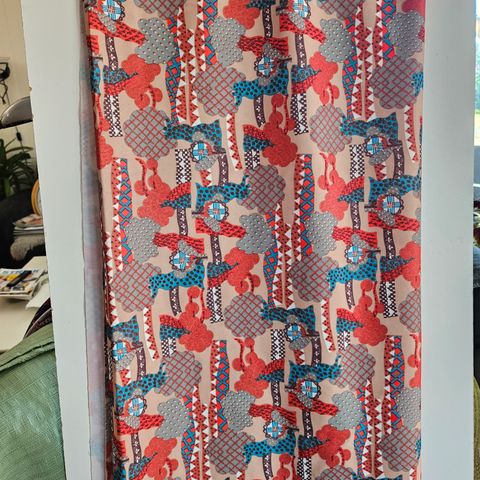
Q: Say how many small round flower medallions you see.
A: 14